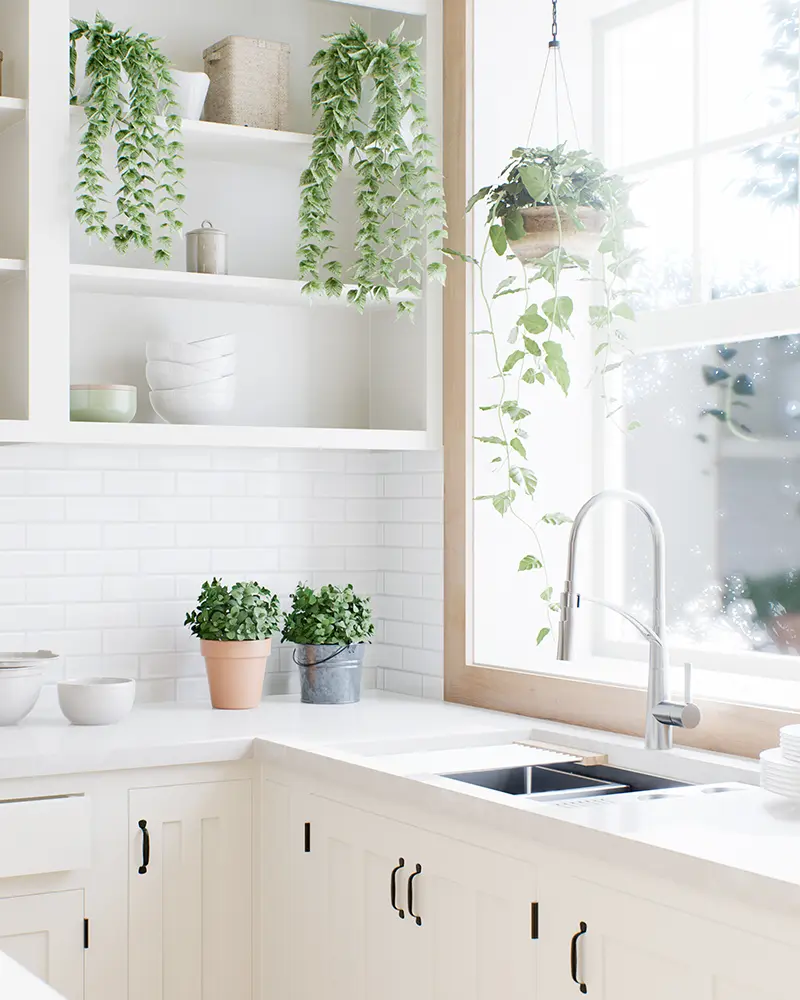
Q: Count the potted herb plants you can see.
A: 2